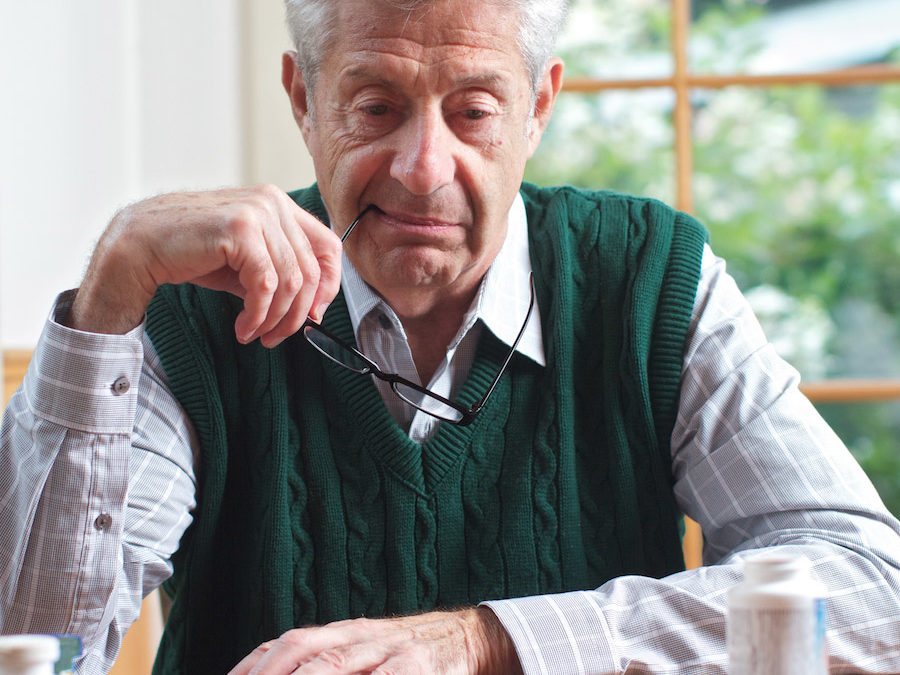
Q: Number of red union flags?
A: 0